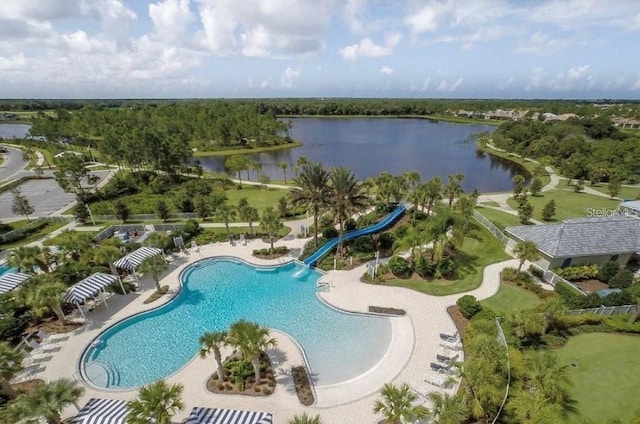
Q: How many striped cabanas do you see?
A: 5